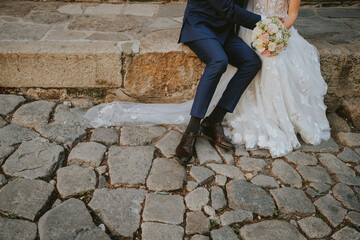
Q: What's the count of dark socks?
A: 2